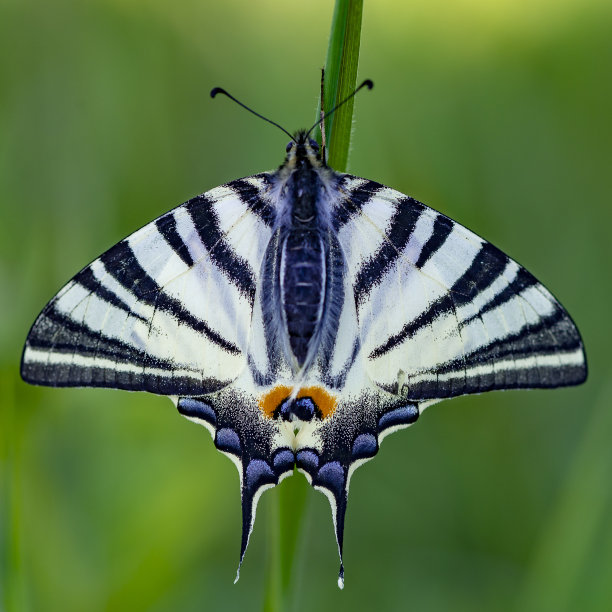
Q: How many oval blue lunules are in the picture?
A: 8